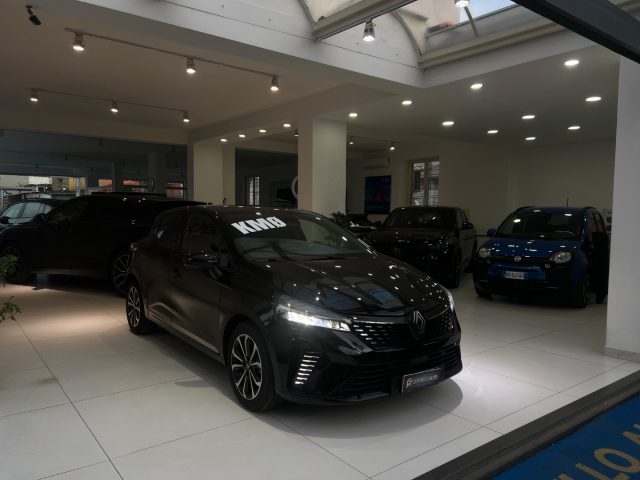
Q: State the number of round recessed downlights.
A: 14